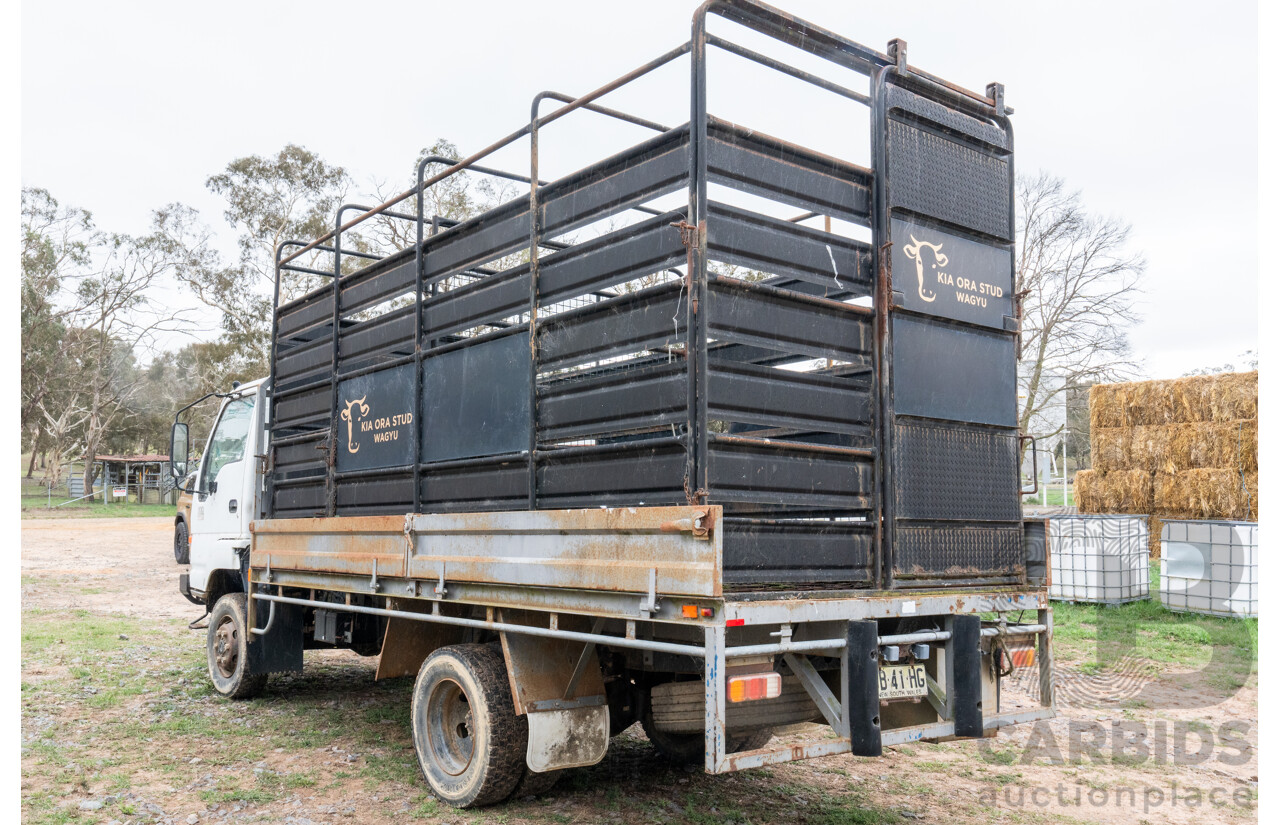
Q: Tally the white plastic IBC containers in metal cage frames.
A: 2